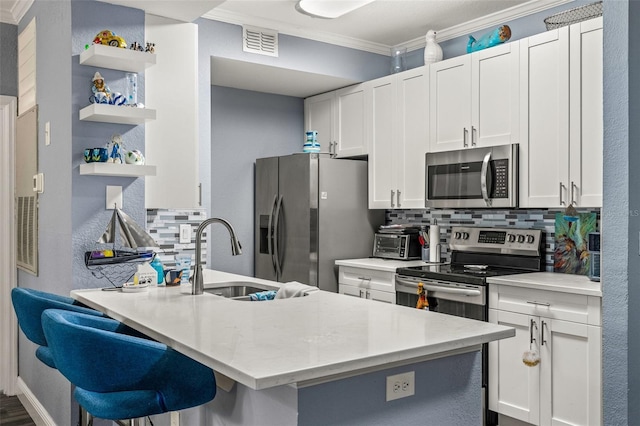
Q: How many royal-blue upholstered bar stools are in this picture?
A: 2